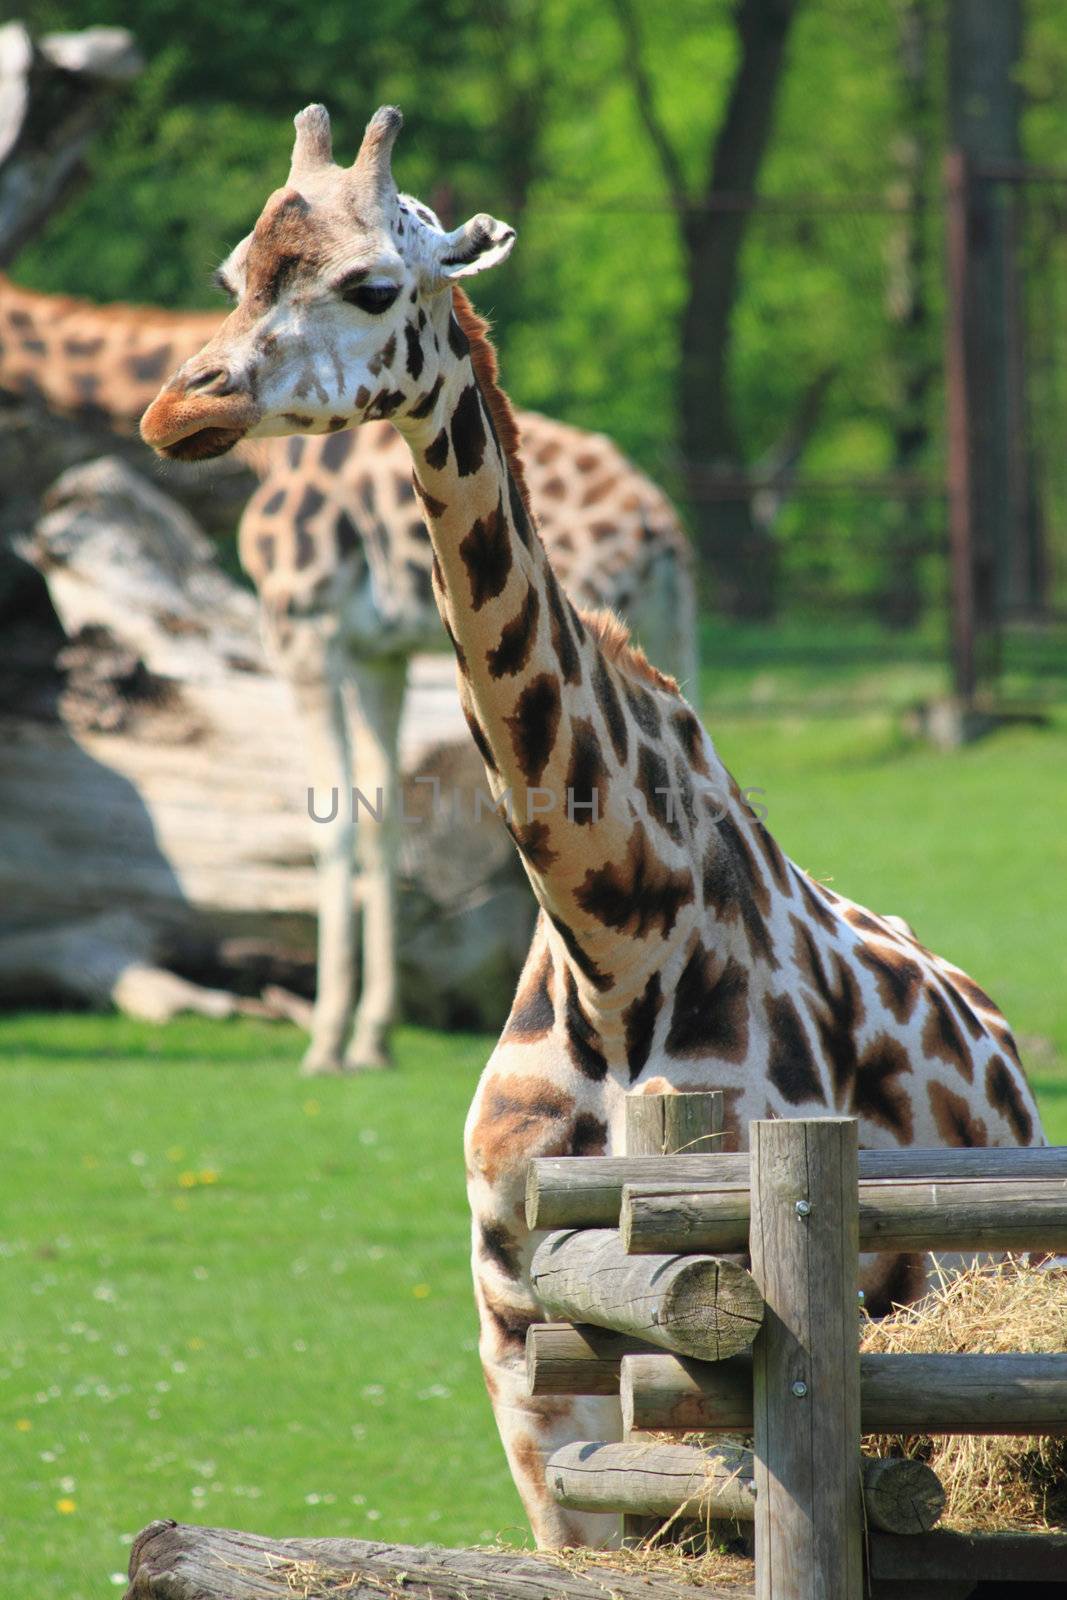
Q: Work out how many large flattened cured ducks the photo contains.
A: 0